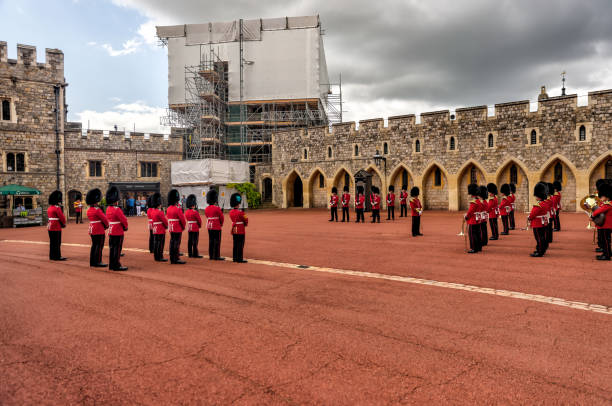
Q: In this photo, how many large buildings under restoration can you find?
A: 1